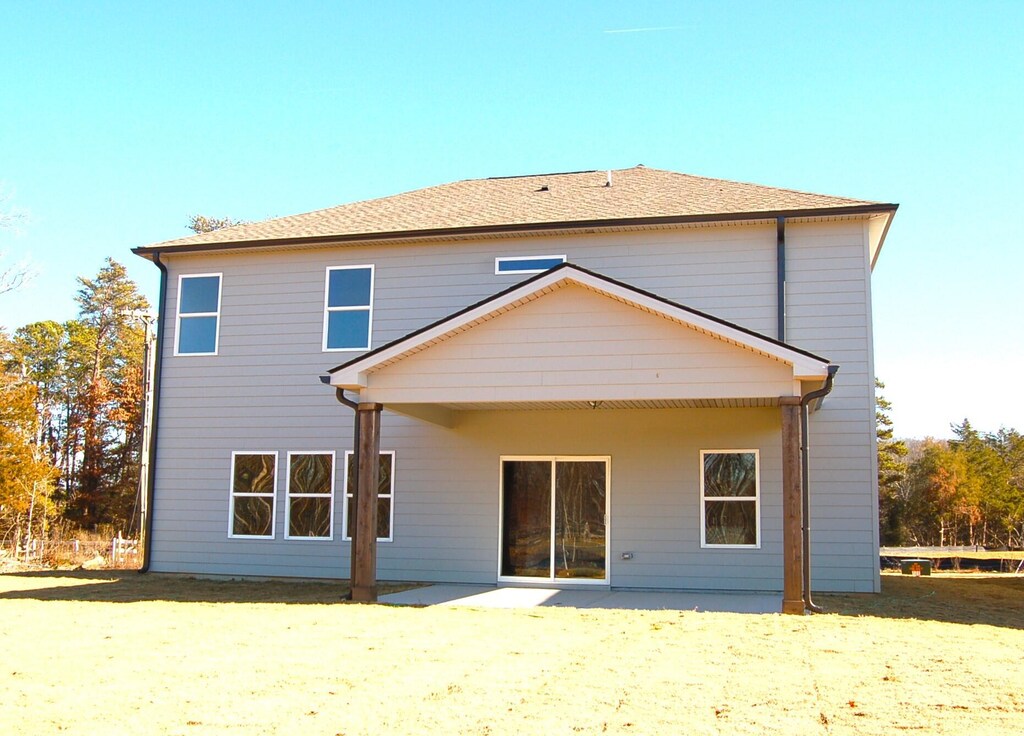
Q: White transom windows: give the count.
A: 1